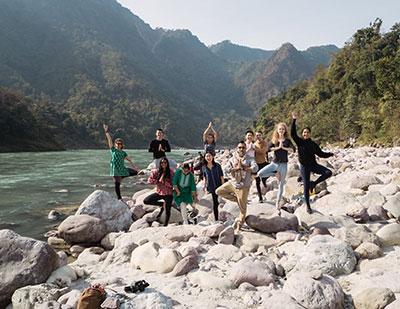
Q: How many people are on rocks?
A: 11